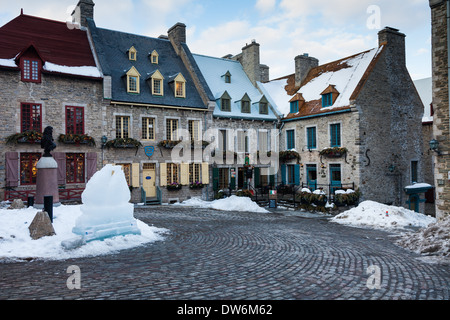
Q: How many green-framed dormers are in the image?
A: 4